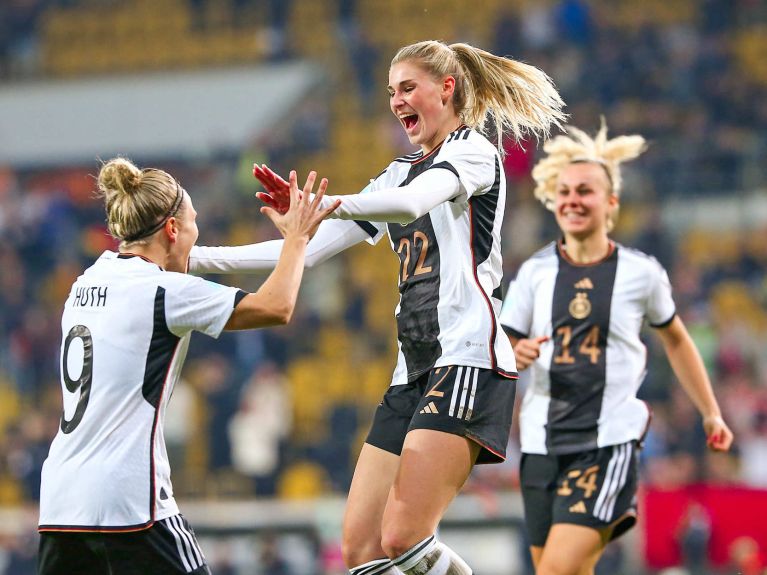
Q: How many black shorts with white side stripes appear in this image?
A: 3